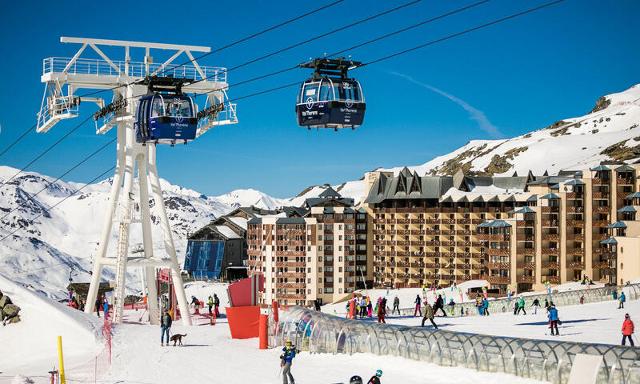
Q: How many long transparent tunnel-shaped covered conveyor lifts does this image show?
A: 2